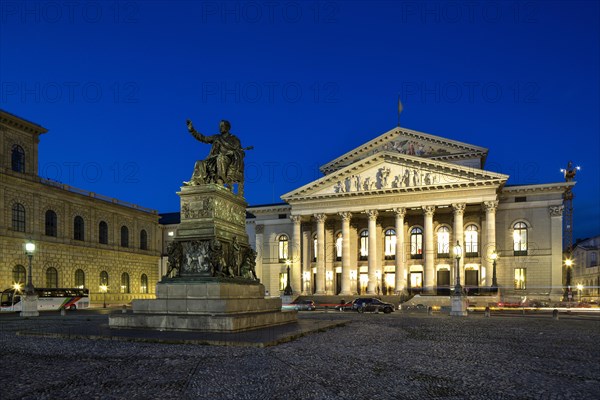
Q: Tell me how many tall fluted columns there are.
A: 8